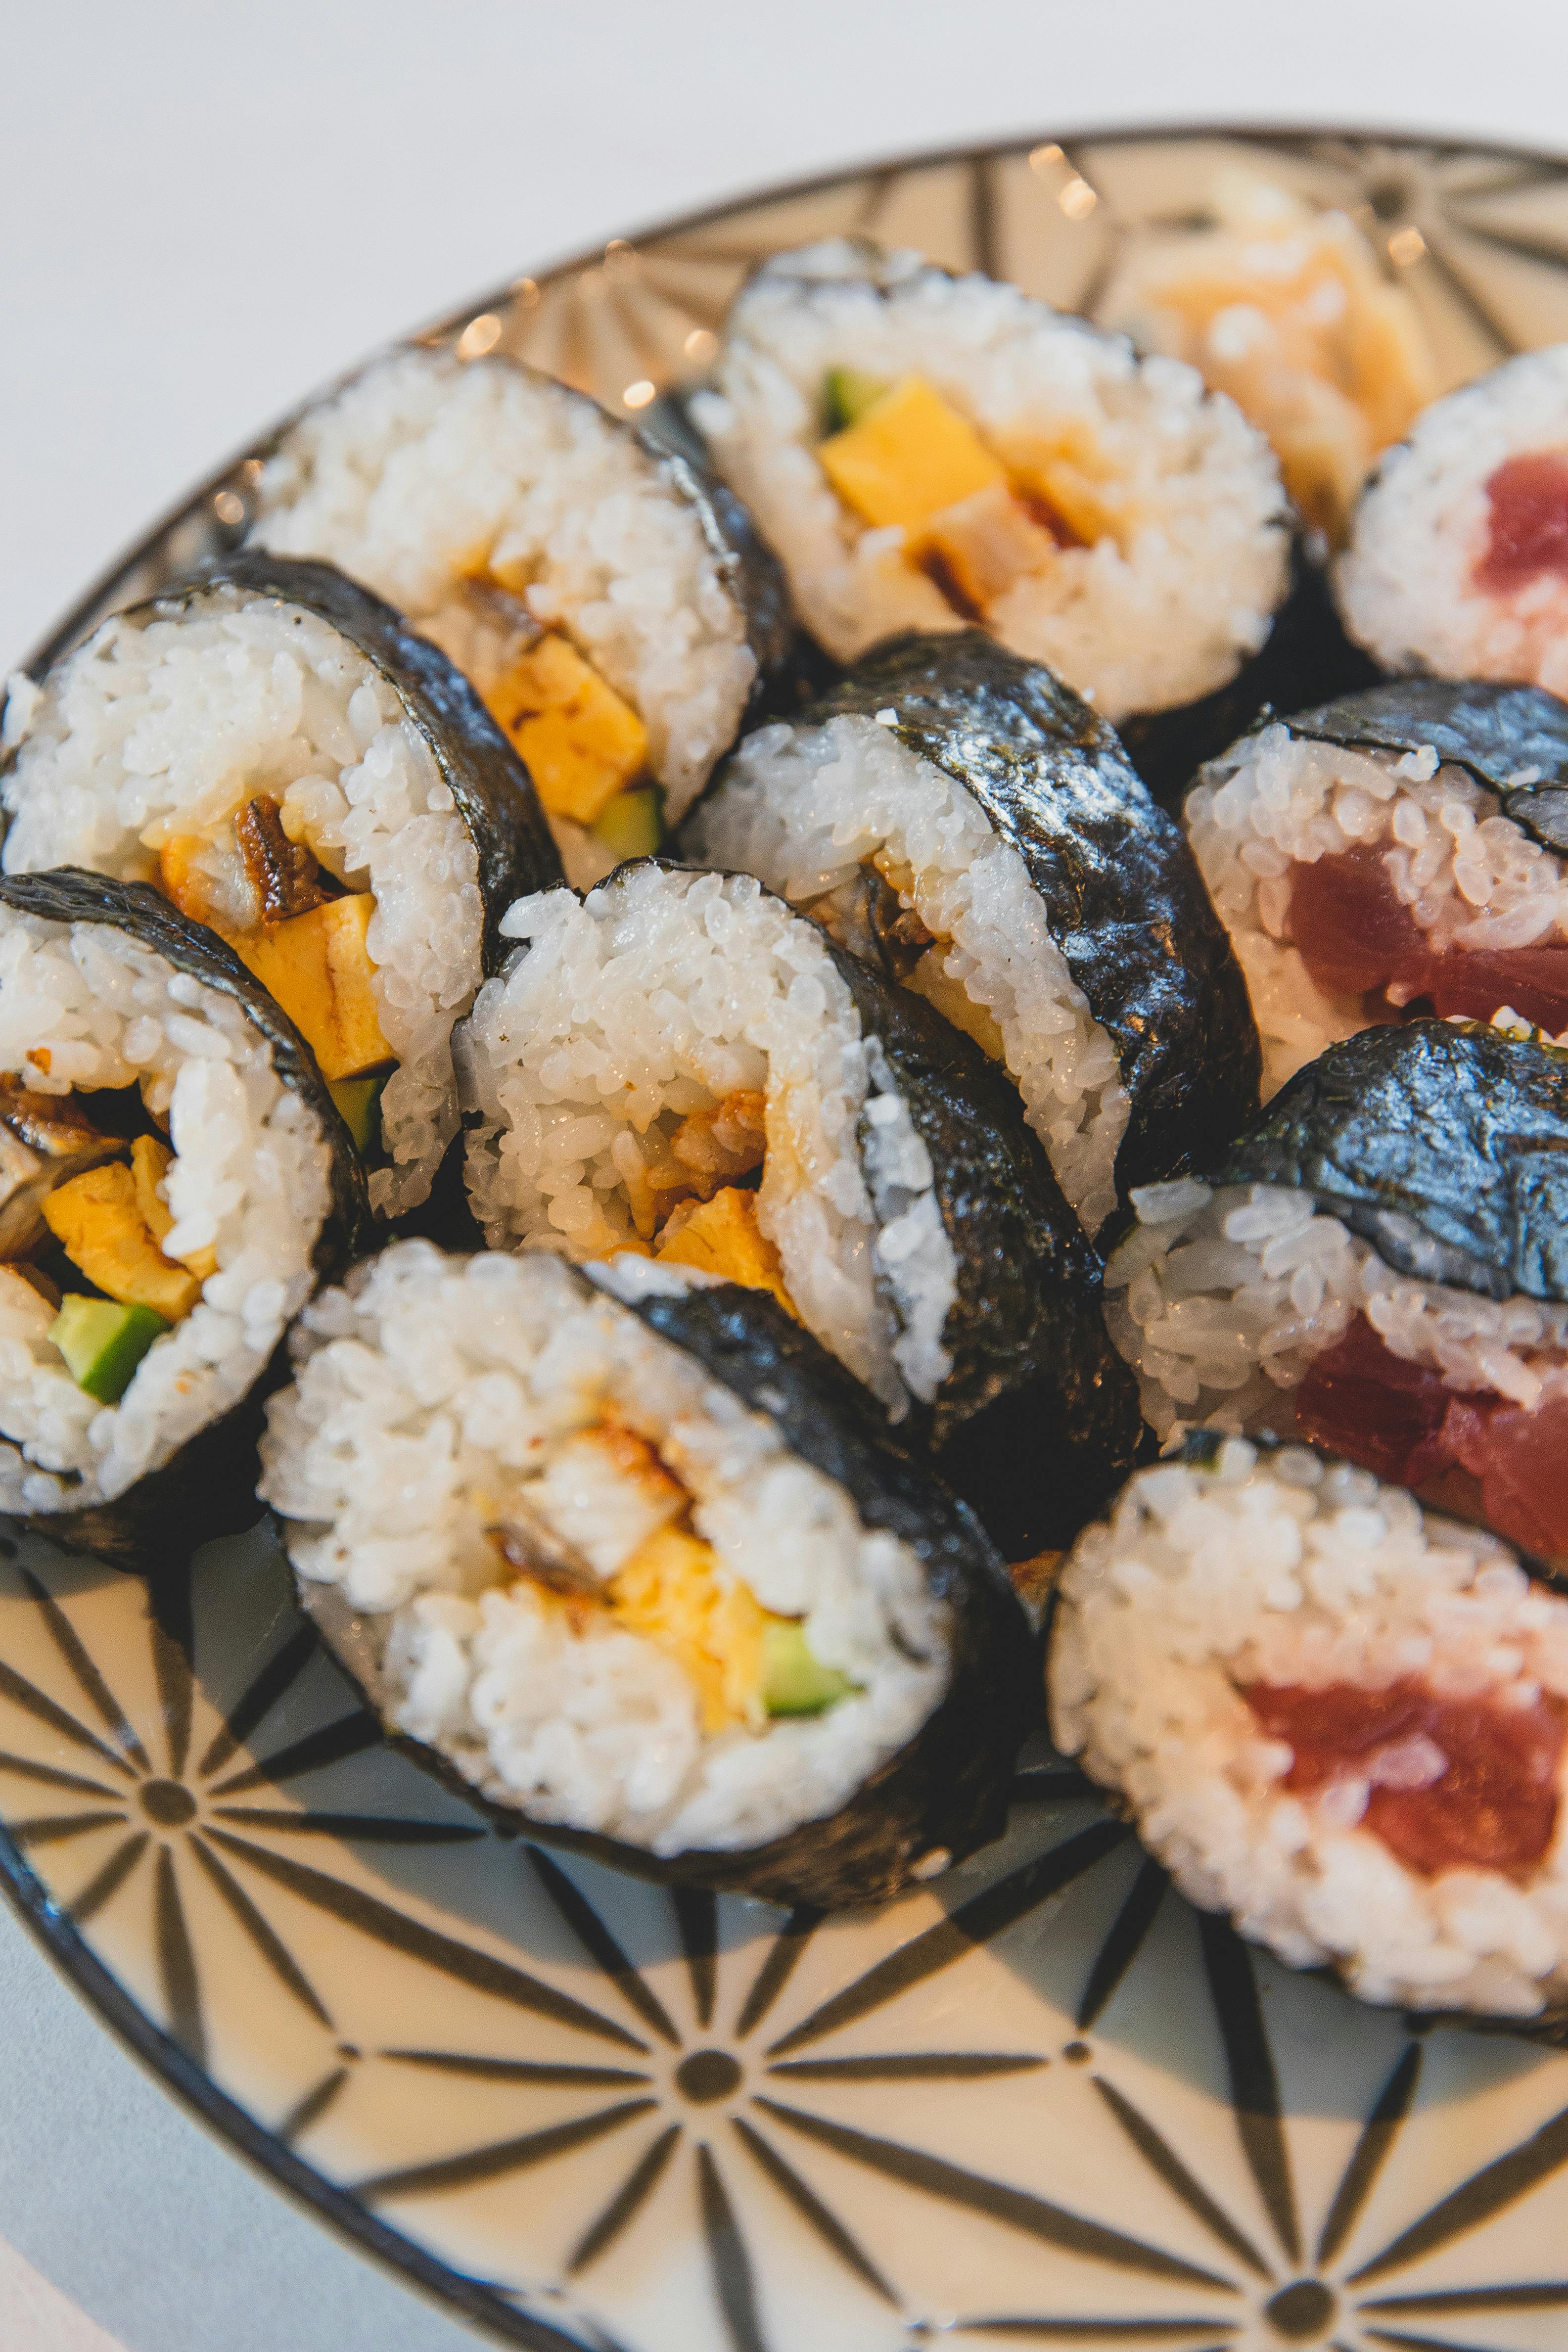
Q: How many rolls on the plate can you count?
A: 11